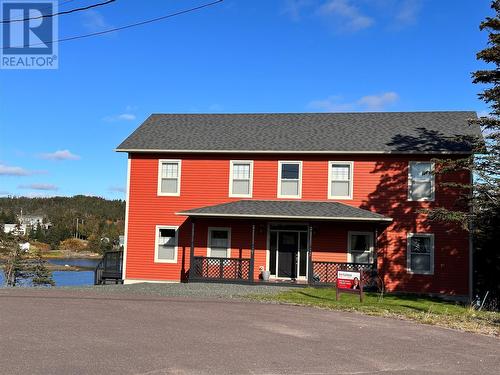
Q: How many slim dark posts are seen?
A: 4